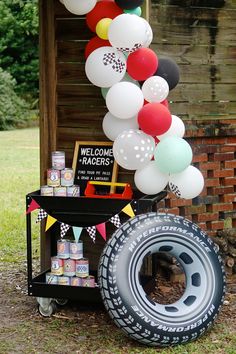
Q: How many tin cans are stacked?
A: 15